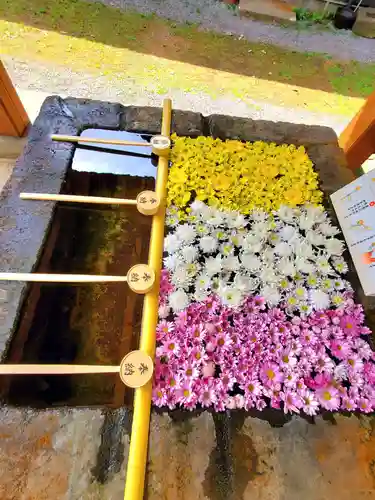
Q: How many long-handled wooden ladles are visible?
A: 4